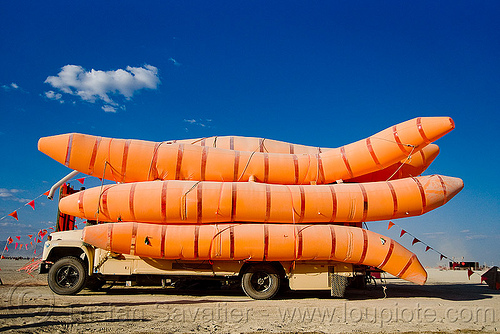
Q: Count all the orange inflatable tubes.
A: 4